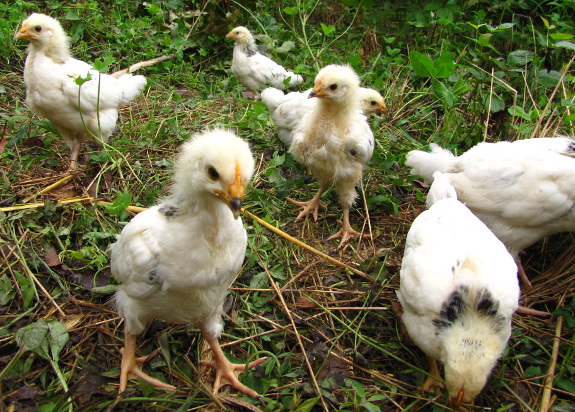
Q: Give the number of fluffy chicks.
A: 7